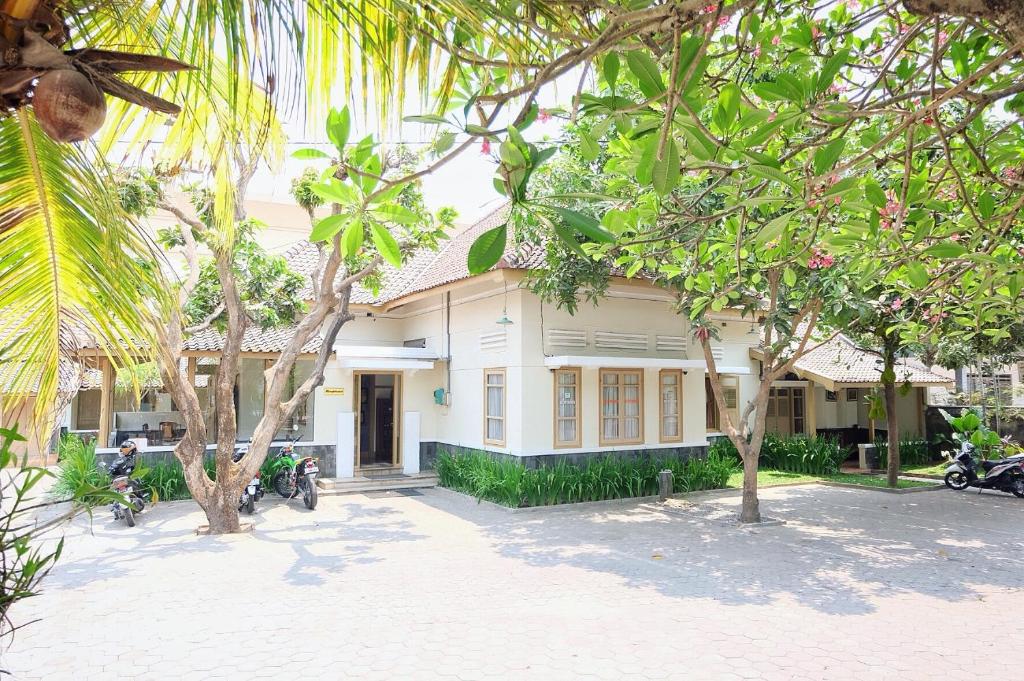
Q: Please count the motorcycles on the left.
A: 3